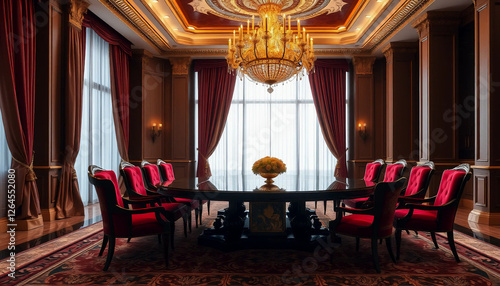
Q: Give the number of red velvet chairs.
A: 9